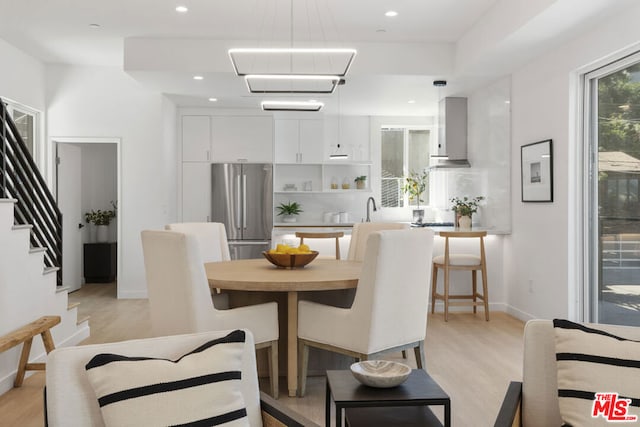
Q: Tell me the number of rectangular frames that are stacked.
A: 3